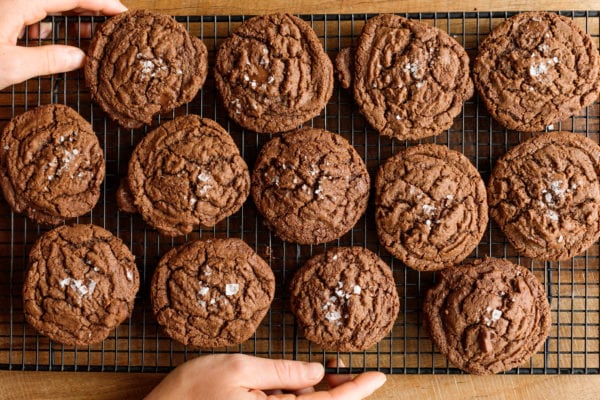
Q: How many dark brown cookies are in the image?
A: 13